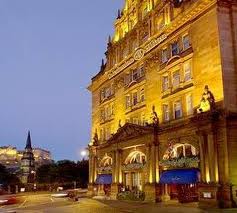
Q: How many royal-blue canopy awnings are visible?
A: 2